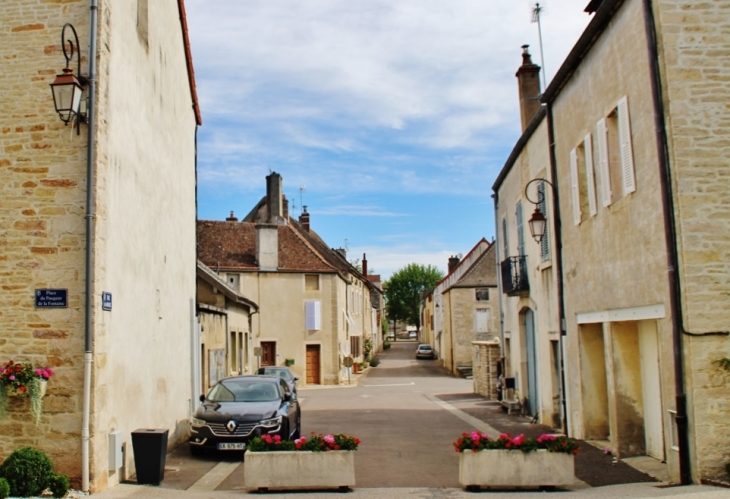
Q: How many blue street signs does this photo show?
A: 2